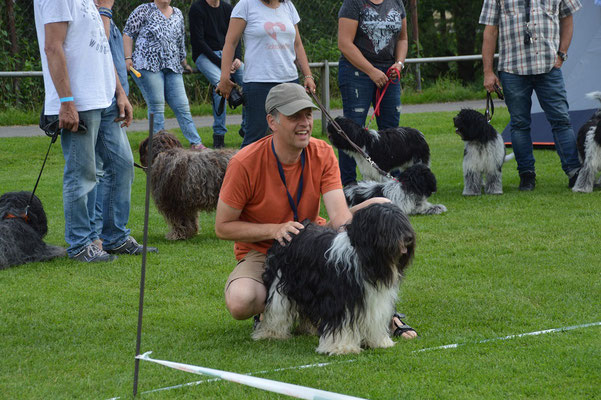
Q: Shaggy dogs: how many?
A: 7